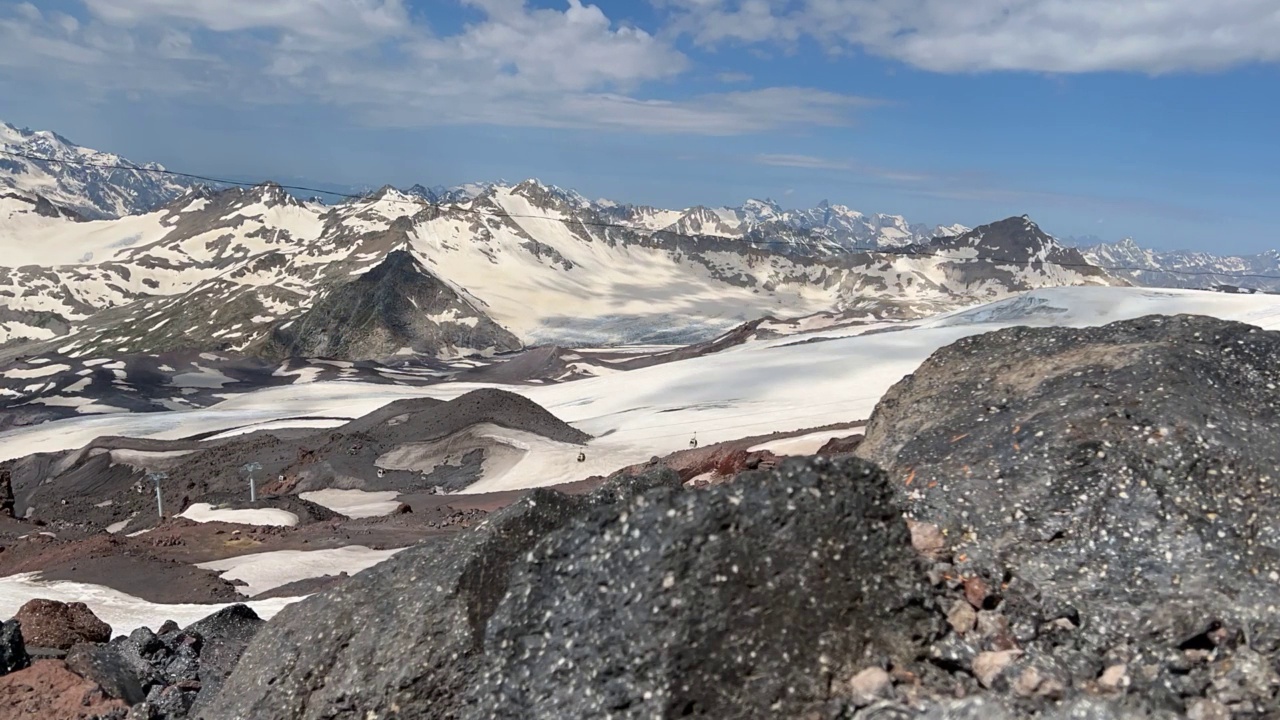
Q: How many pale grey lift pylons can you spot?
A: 2